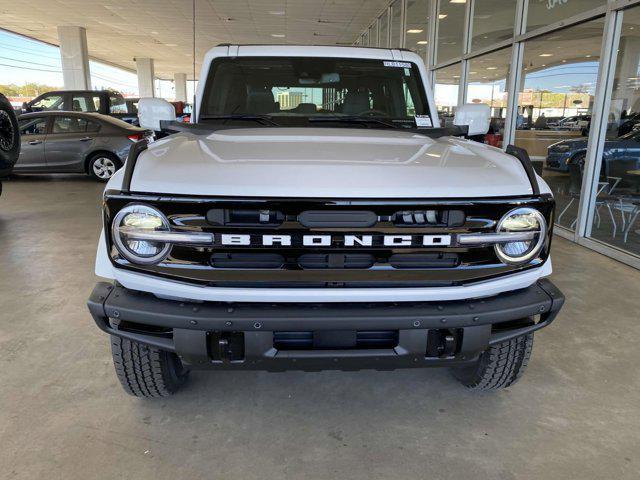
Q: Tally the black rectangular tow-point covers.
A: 2